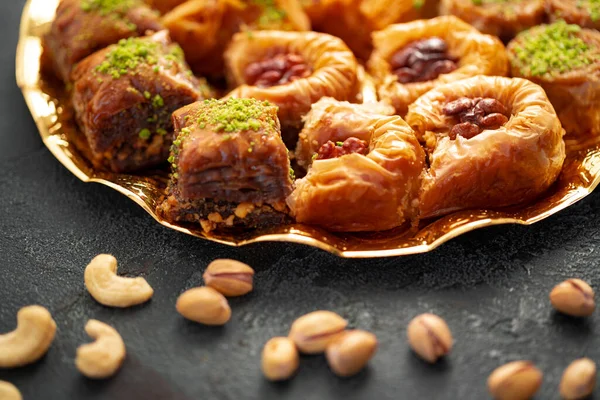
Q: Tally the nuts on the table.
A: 13